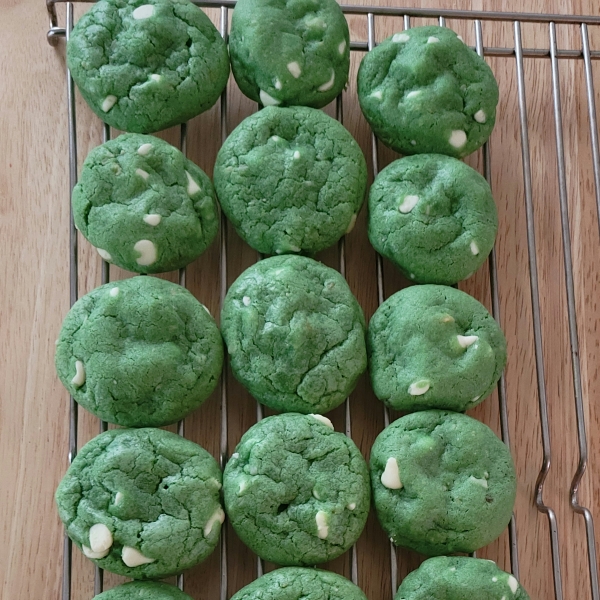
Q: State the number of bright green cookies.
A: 15